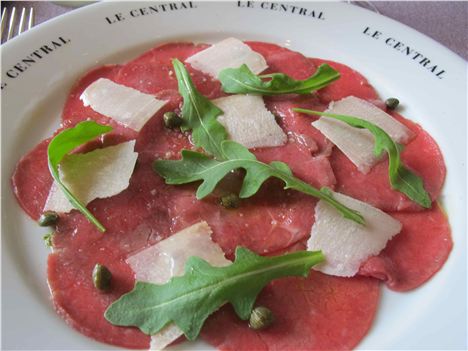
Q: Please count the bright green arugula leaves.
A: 6